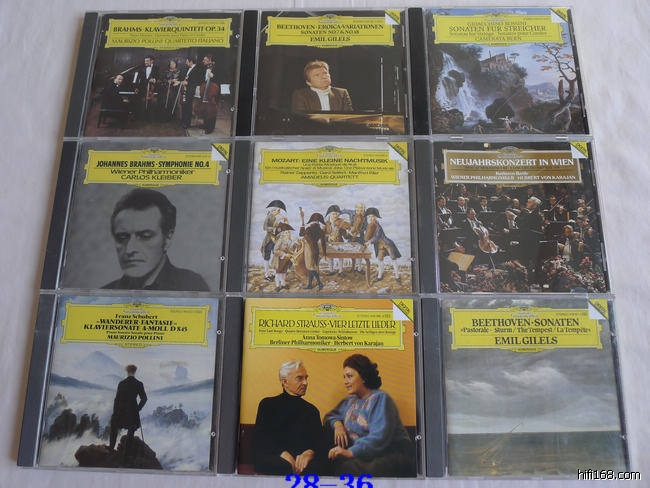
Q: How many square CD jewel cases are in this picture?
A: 9